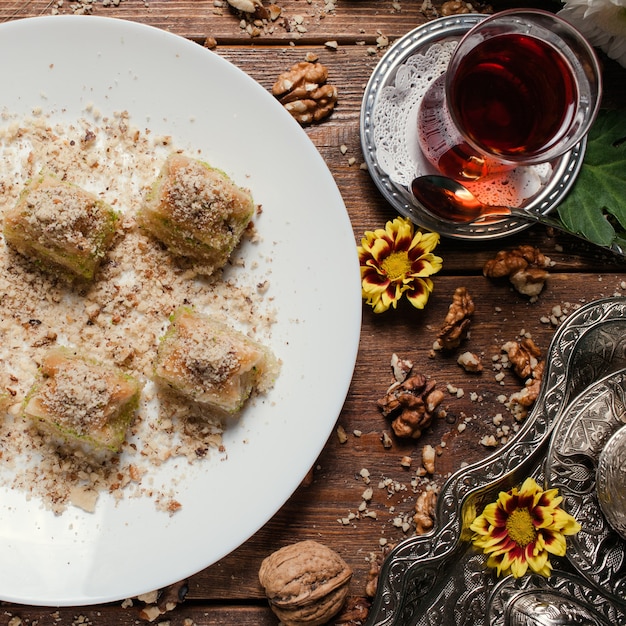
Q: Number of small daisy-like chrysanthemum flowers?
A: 2